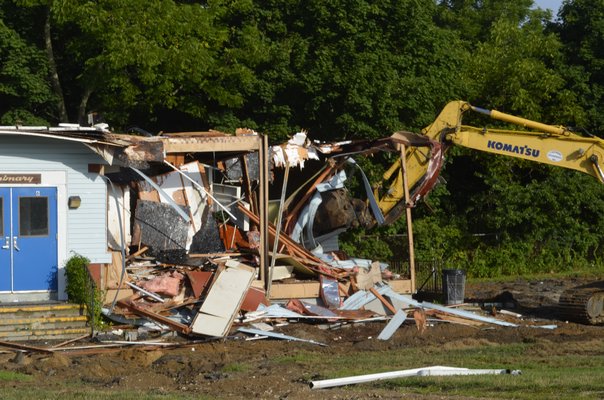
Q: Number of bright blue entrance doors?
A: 2